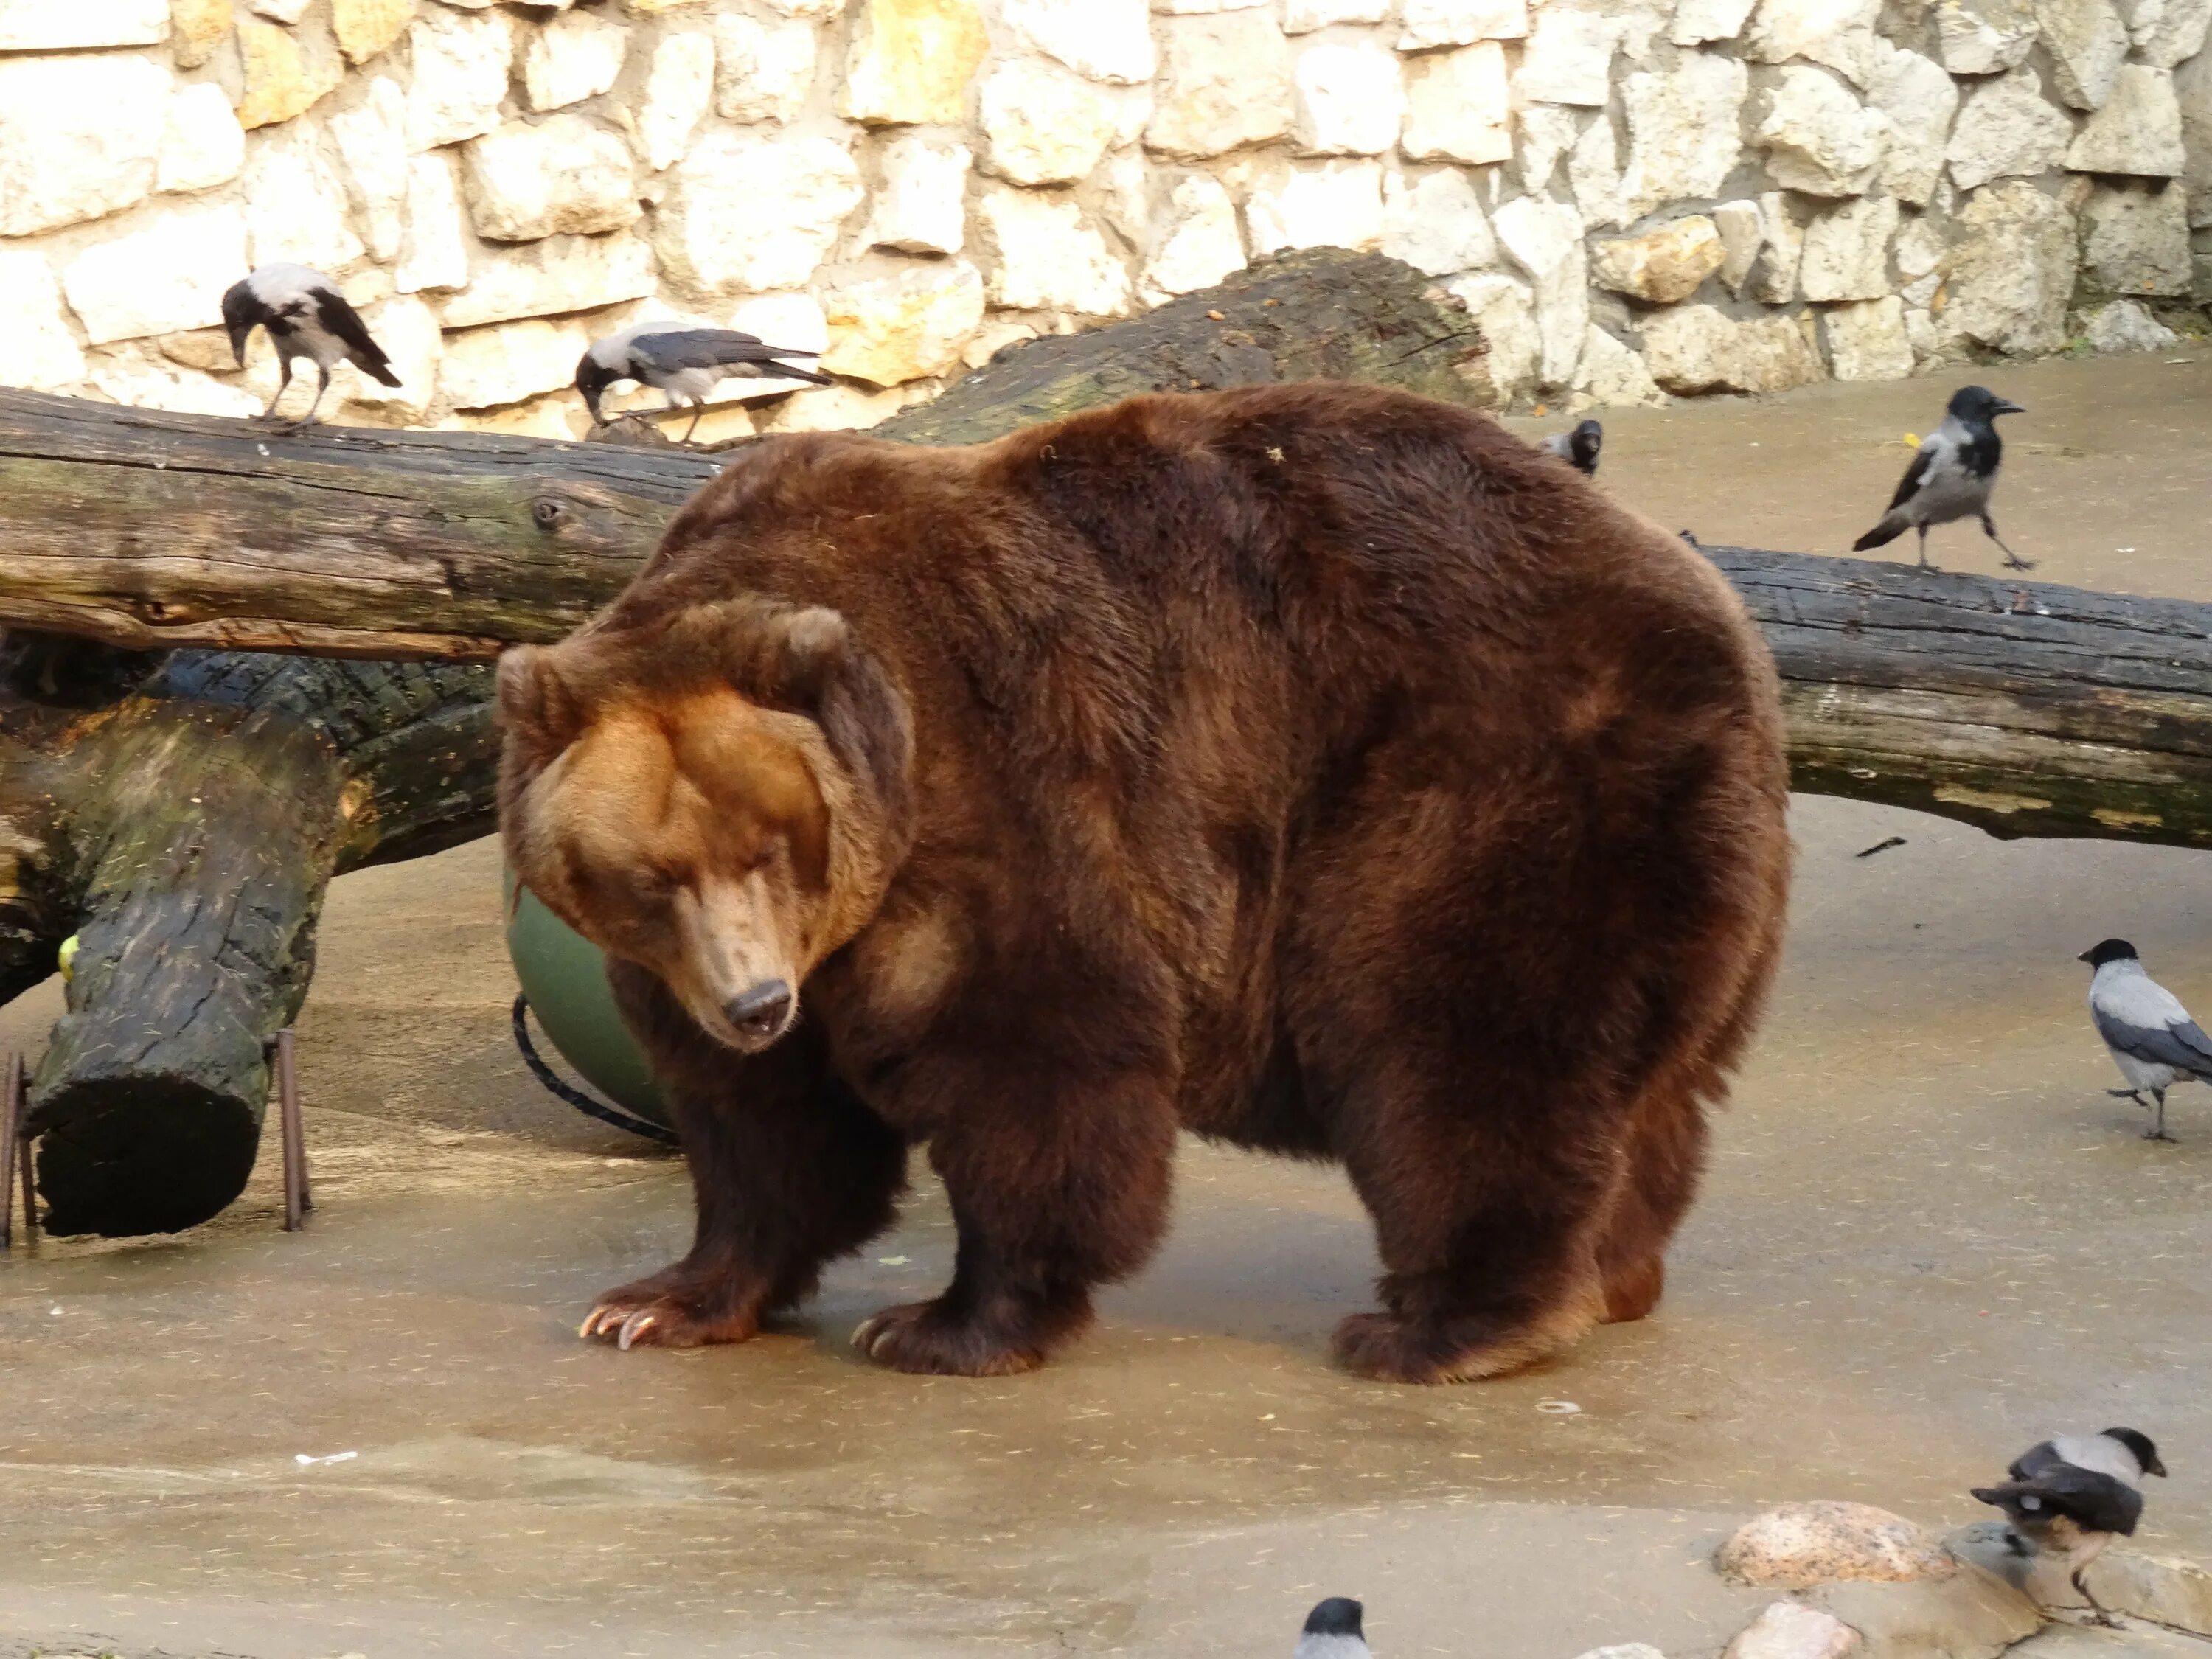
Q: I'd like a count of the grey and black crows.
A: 7